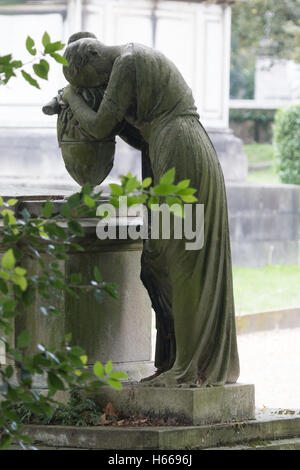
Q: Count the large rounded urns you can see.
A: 1